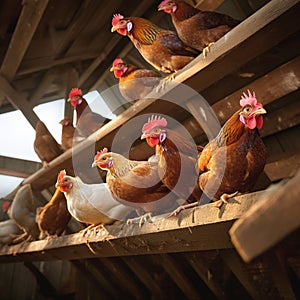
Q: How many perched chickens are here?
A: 13